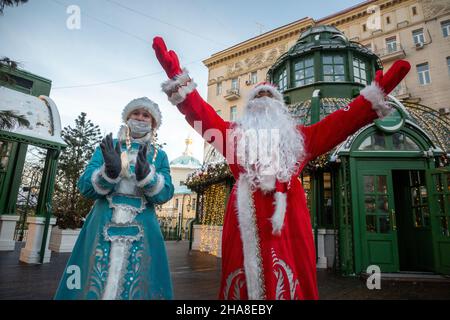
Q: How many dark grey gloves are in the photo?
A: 2